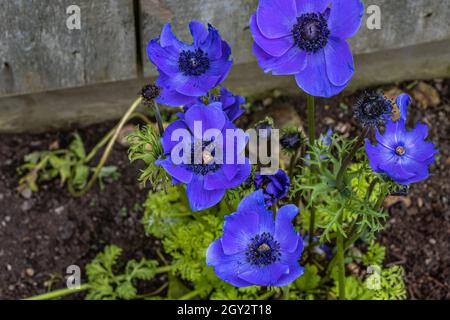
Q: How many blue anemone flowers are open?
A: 5